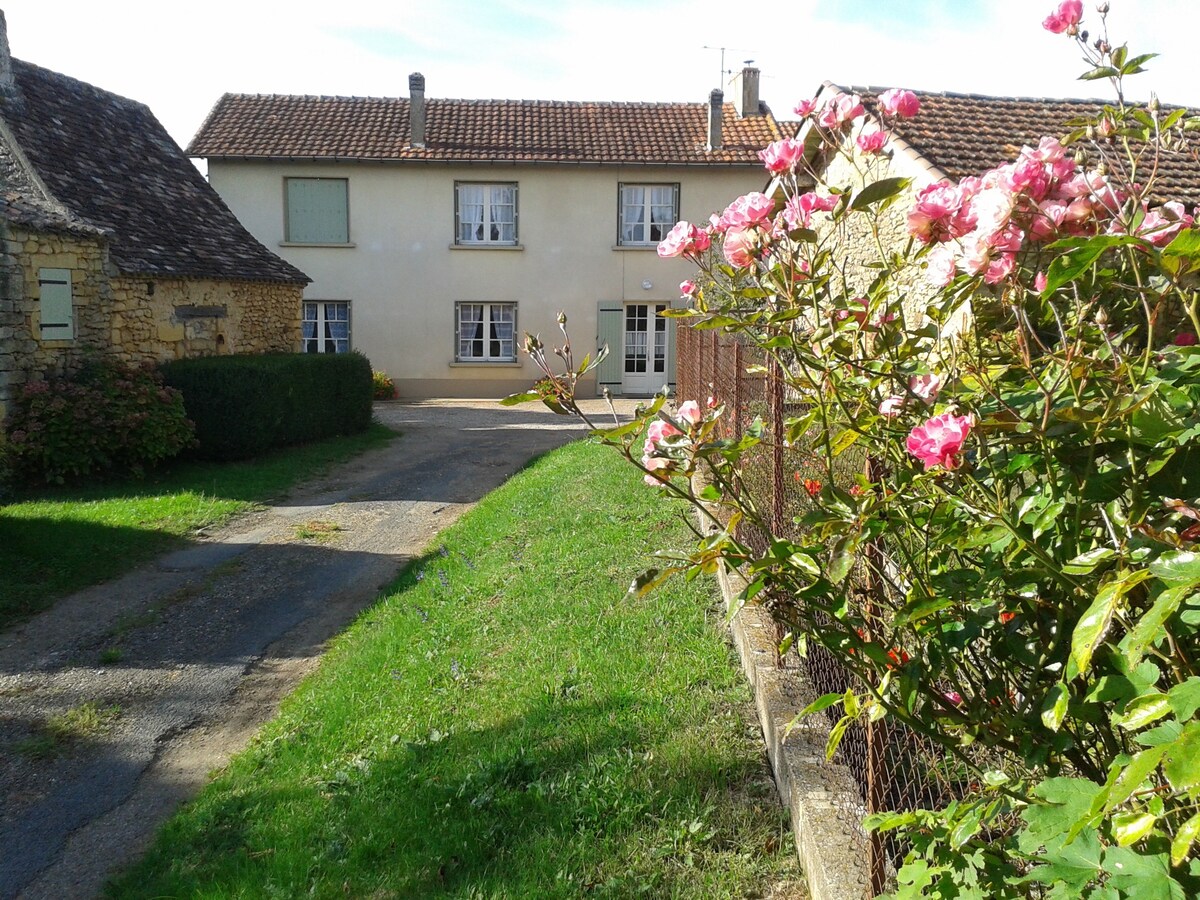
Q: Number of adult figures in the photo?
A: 0